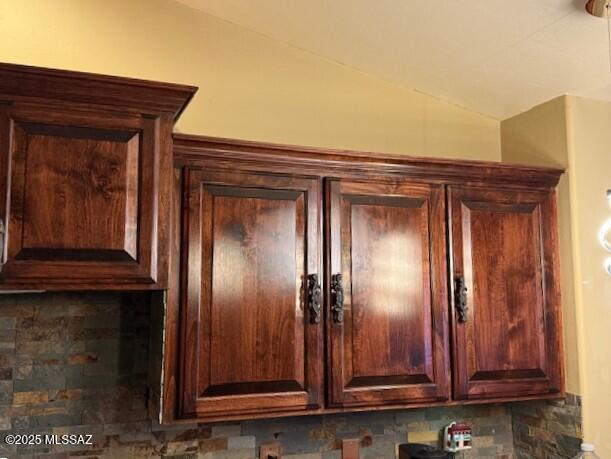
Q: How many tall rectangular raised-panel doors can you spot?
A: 3